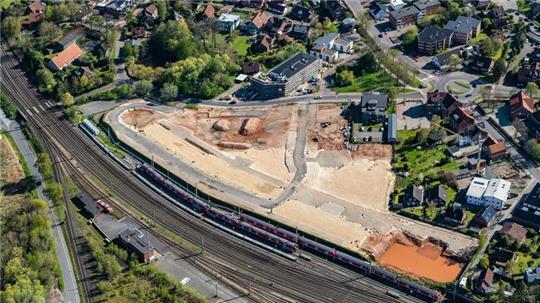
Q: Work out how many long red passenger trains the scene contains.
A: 2